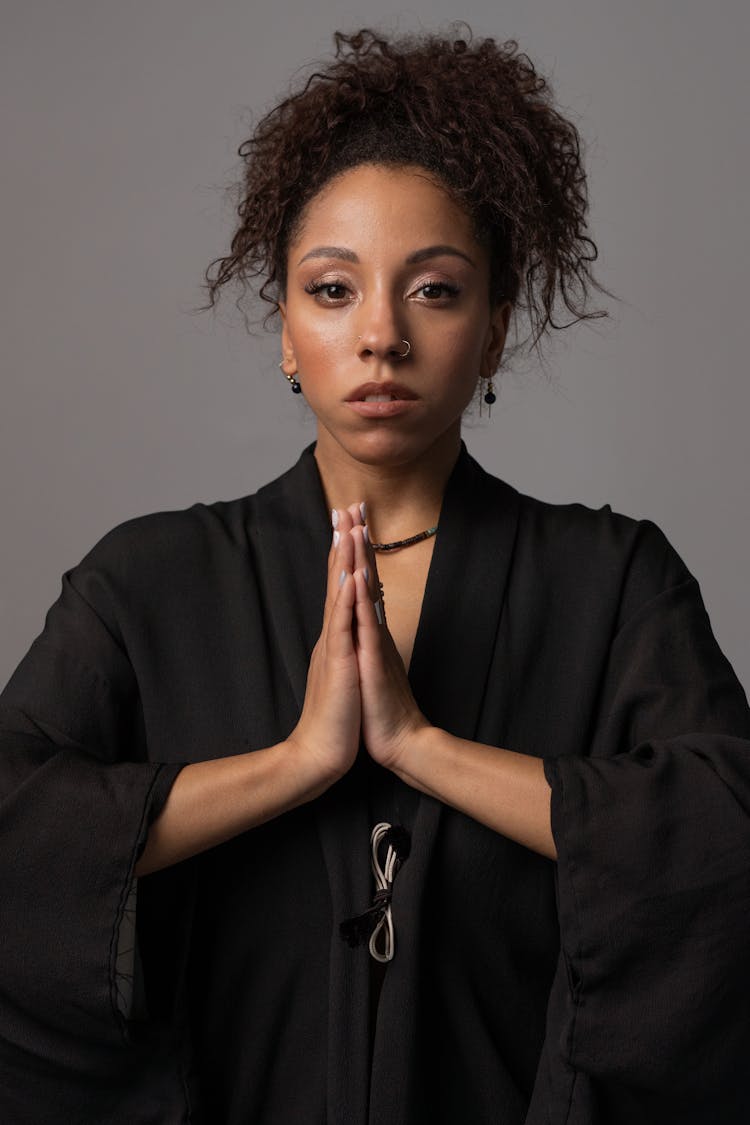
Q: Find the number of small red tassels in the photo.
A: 0